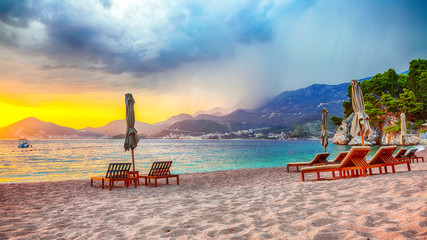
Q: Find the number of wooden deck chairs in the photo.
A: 8